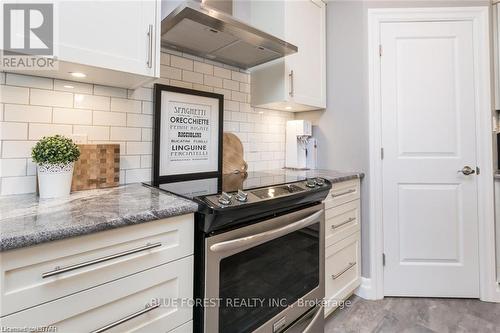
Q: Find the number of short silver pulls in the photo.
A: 5